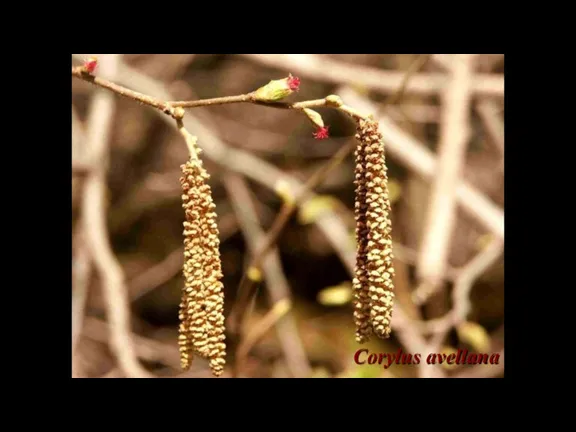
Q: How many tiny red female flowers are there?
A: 3